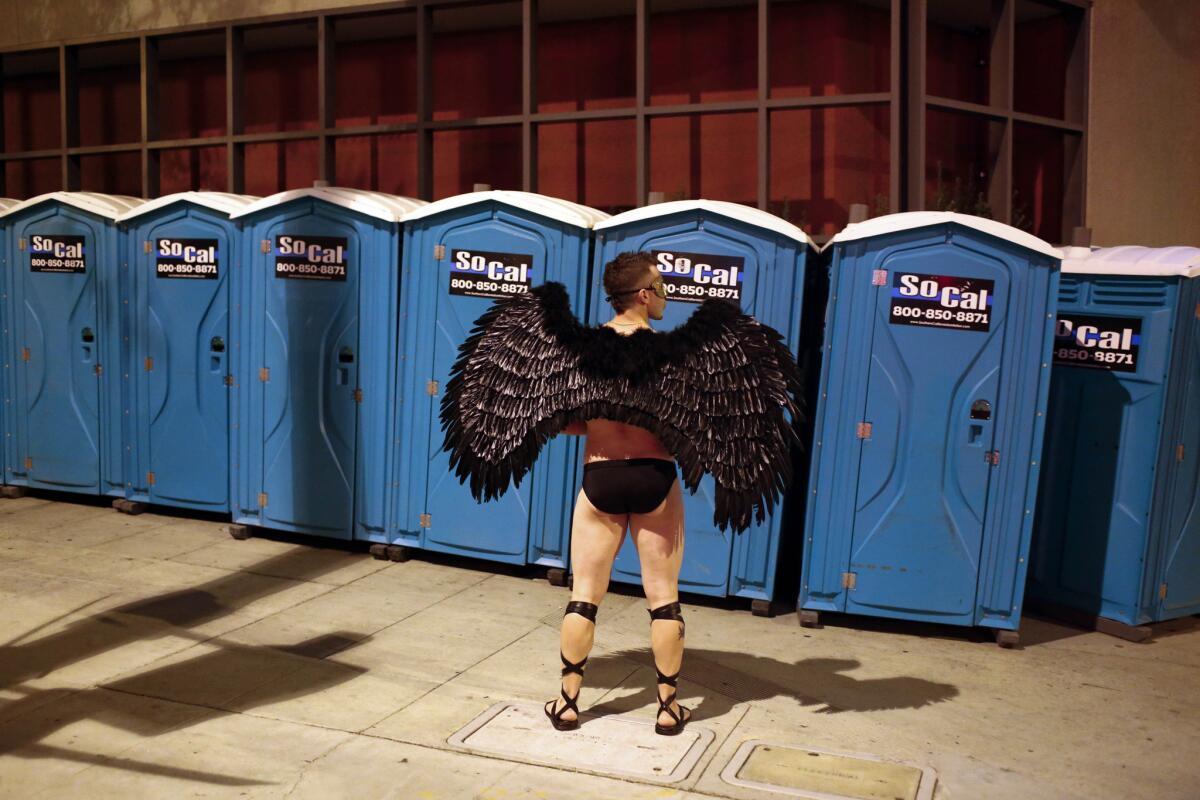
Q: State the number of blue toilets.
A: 7